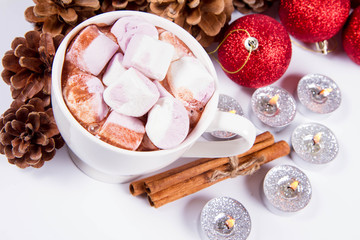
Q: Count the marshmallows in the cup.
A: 10